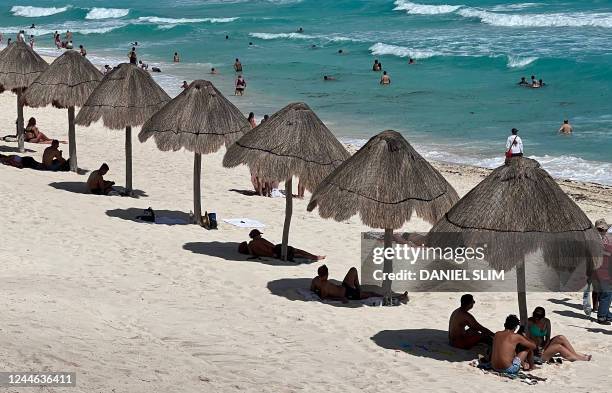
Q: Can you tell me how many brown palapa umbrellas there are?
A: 7